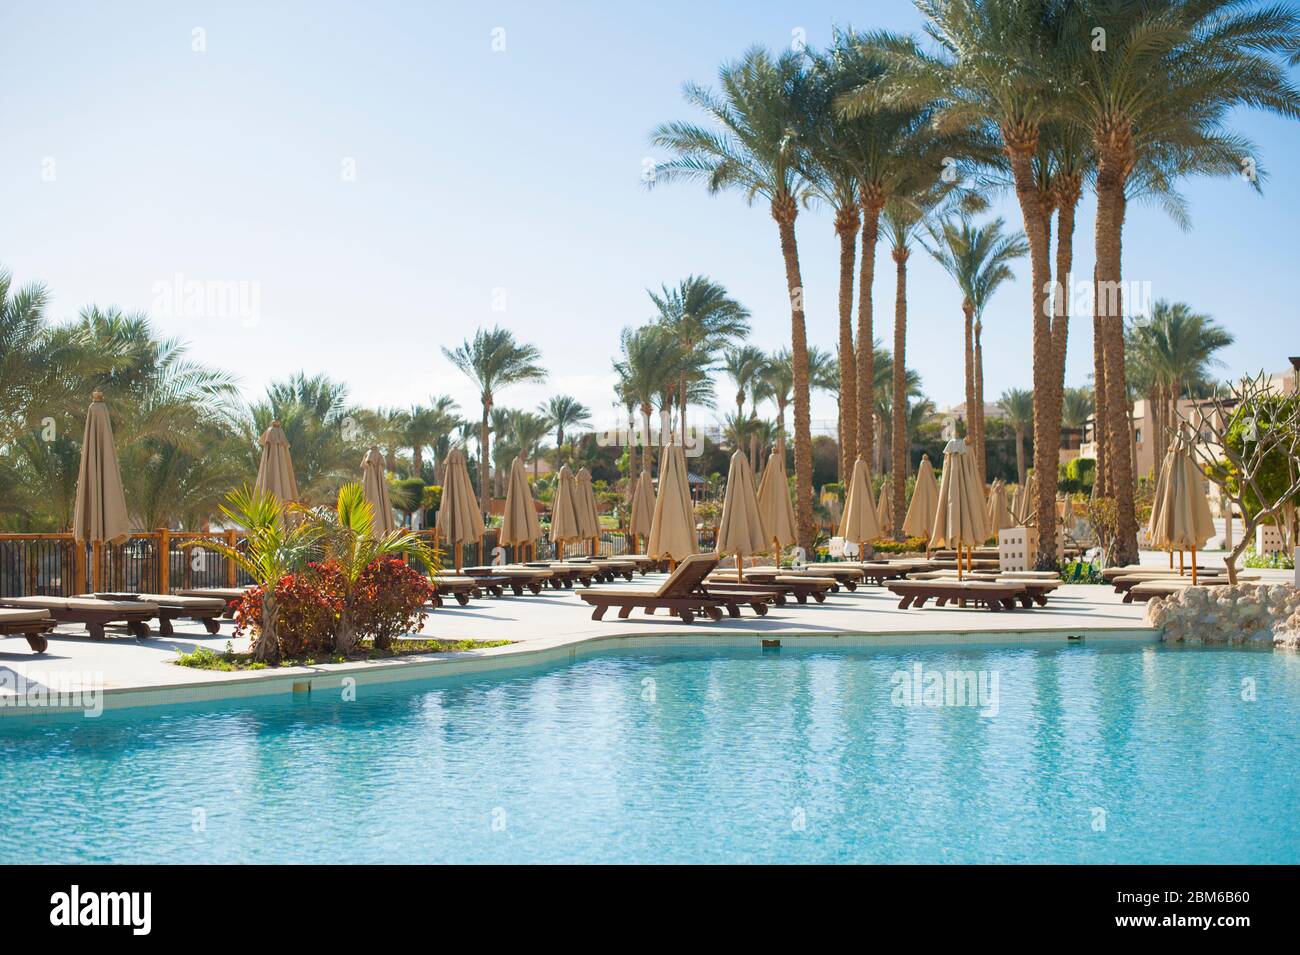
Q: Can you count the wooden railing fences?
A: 1